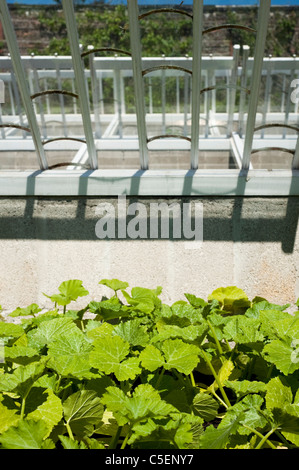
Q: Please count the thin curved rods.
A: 12